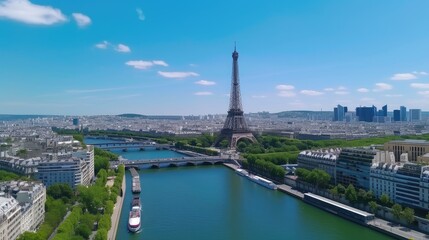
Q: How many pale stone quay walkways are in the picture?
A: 2